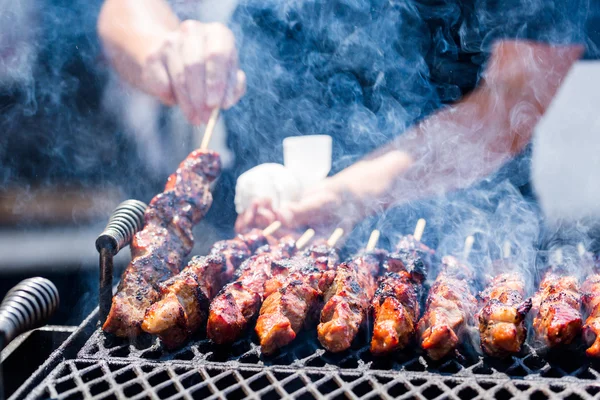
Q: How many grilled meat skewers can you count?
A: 10